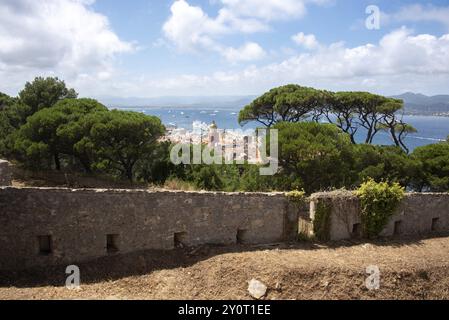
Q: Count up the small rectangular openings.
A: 7